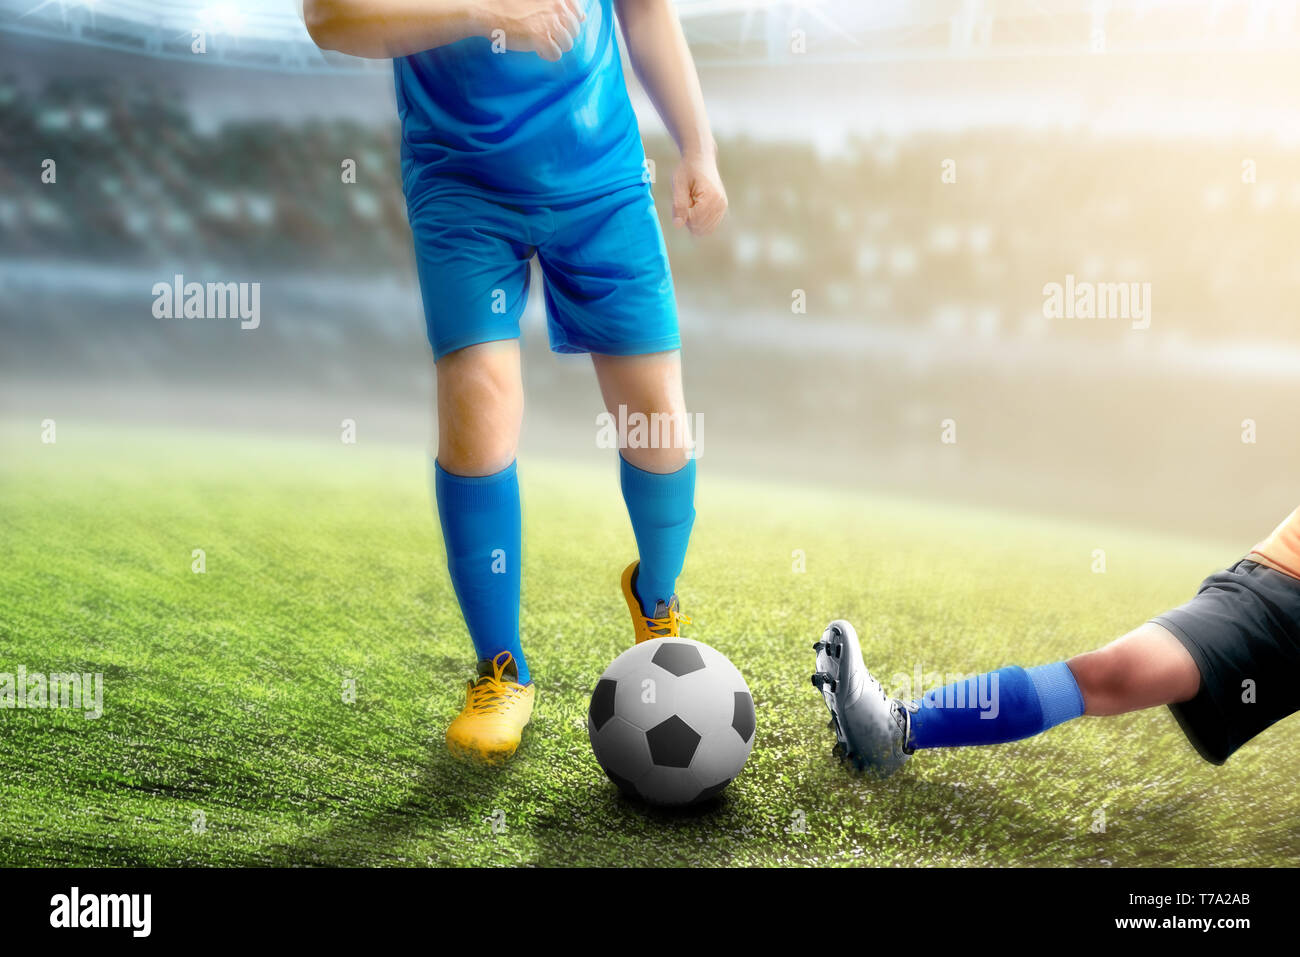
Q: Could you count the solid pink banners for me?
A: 0